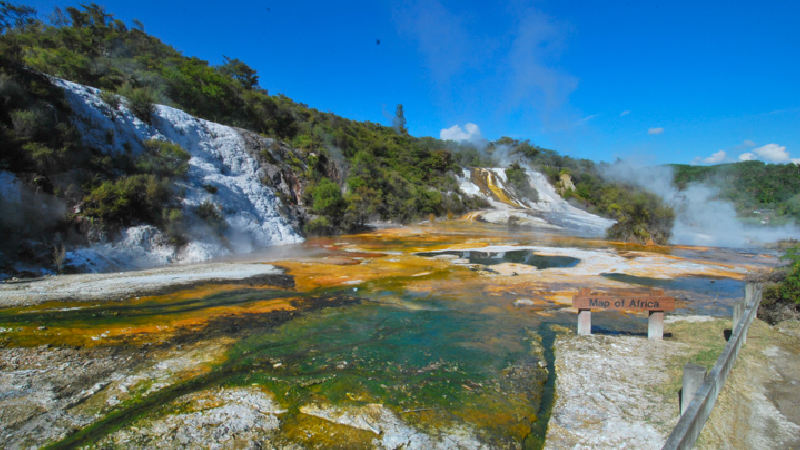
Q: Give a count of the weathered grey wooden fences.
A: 1